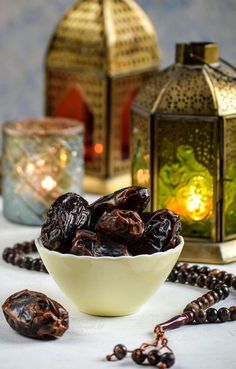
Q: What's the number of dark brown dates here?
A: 6